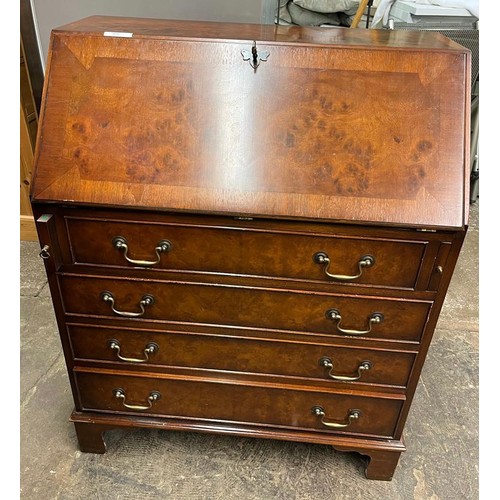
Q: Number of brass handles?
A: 8